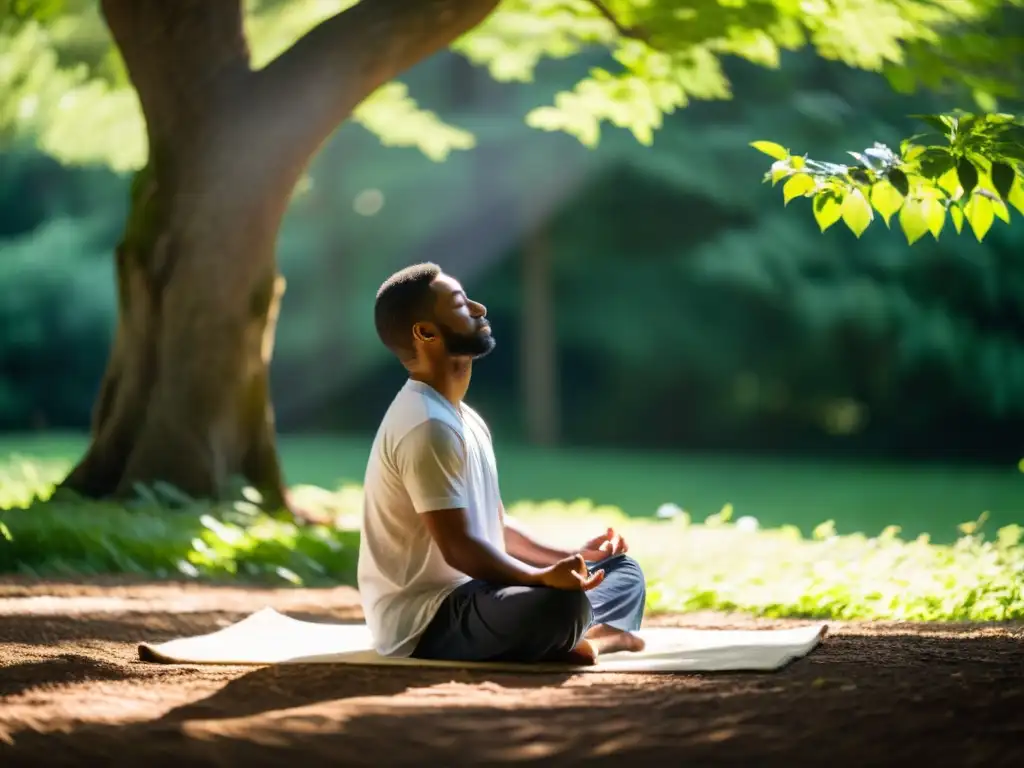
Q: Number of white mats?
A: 1